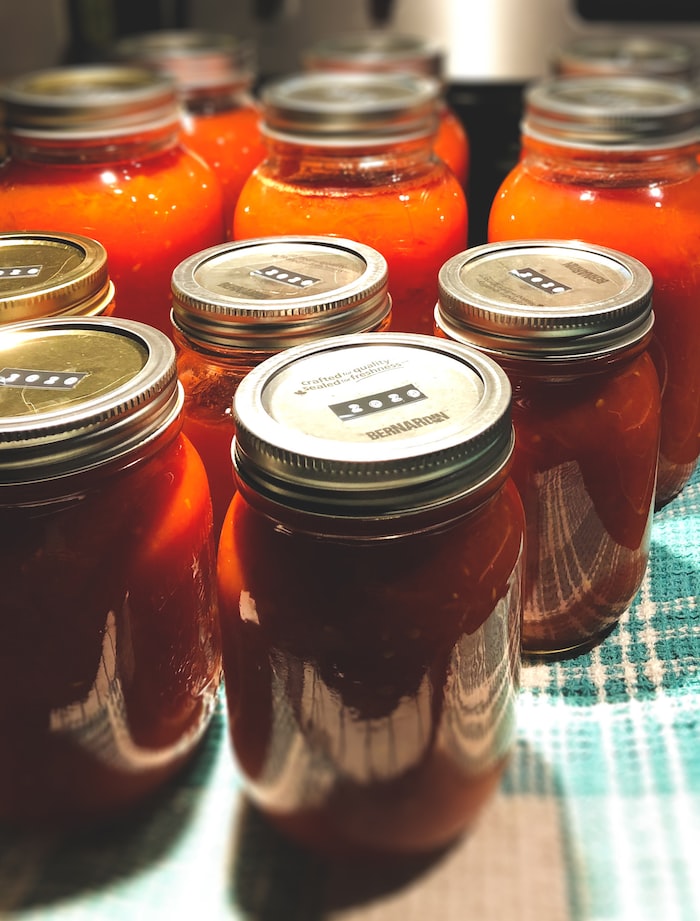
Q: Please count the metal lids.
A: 11